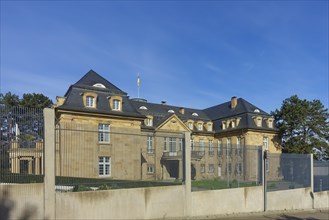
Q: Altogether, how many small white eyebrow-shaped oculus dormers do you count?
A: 5